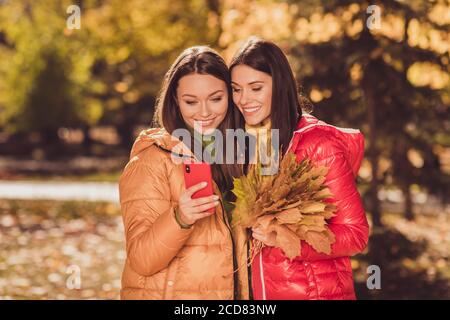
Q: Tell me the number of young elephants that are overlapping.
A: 0